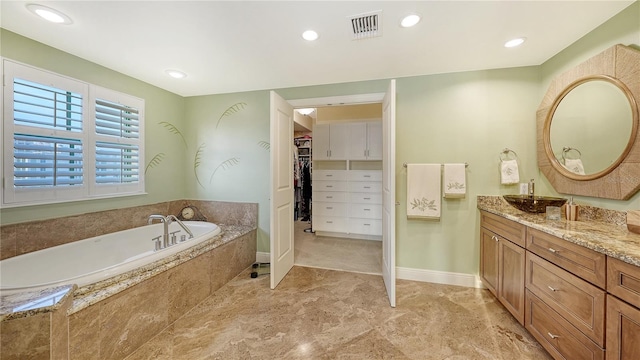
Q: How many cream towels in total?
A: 3